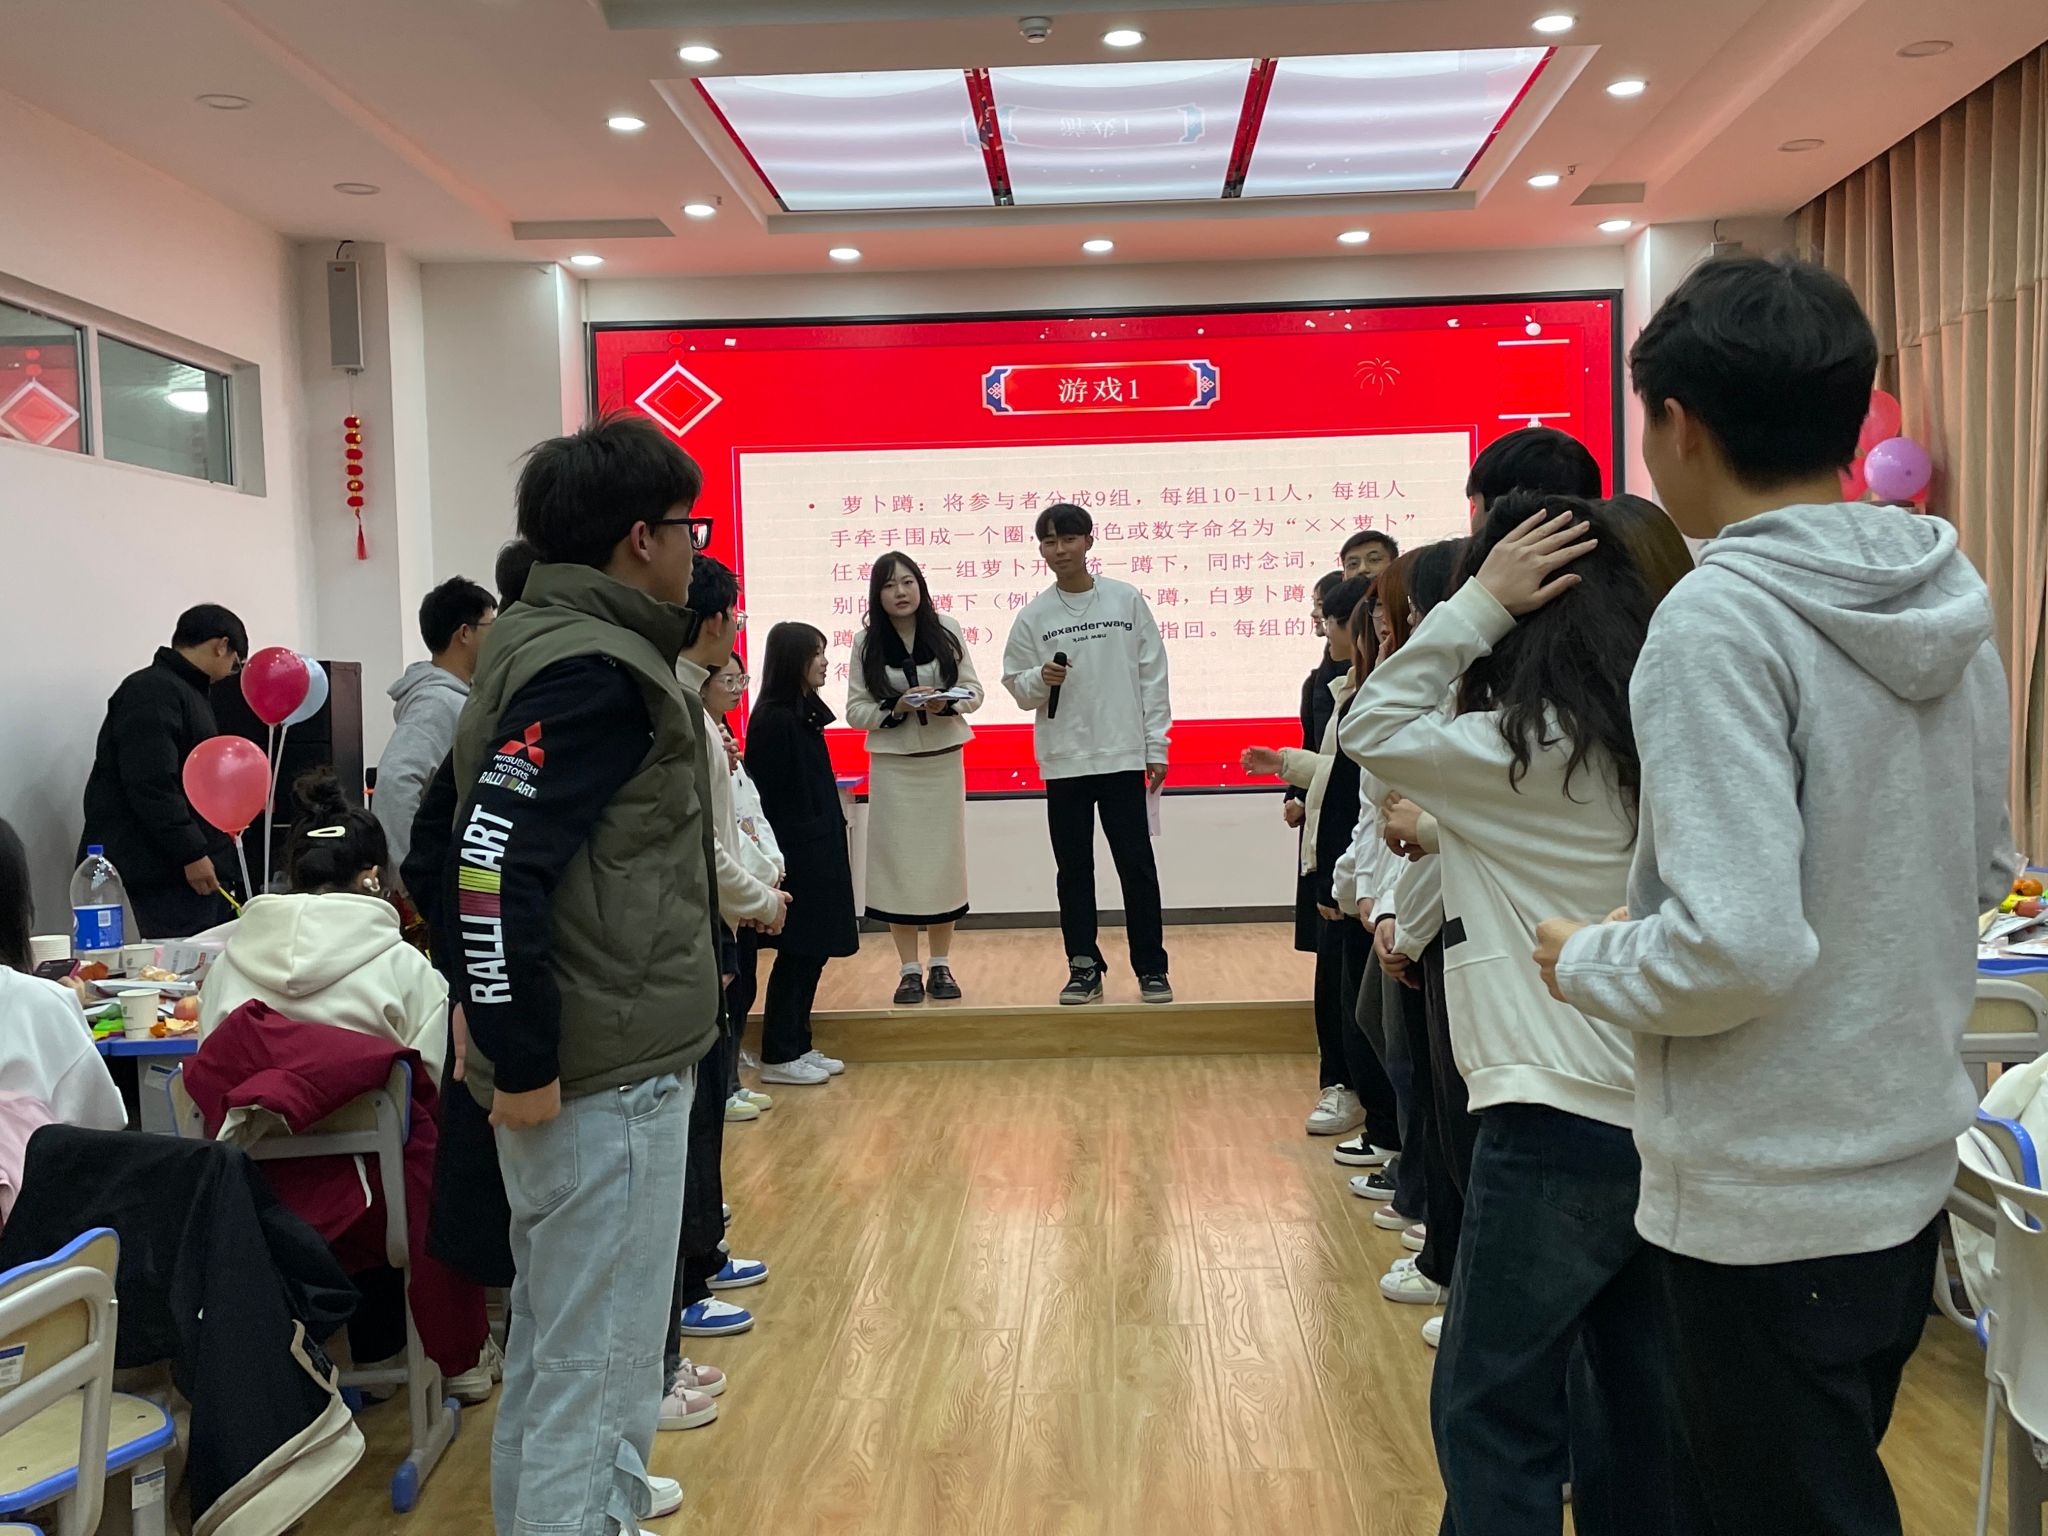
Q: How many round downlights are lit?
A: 12